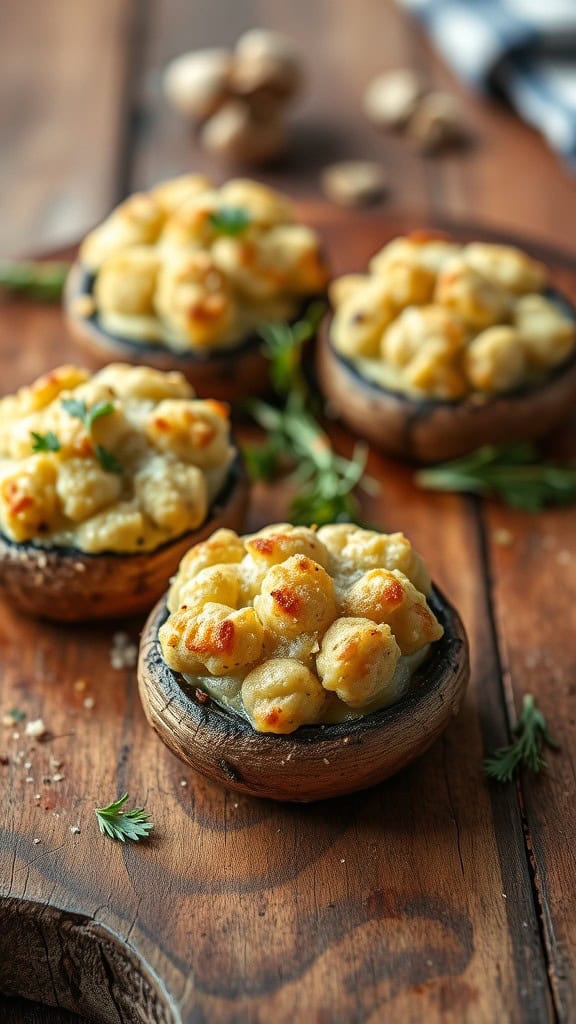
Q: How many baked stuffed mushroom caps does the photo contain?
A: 4